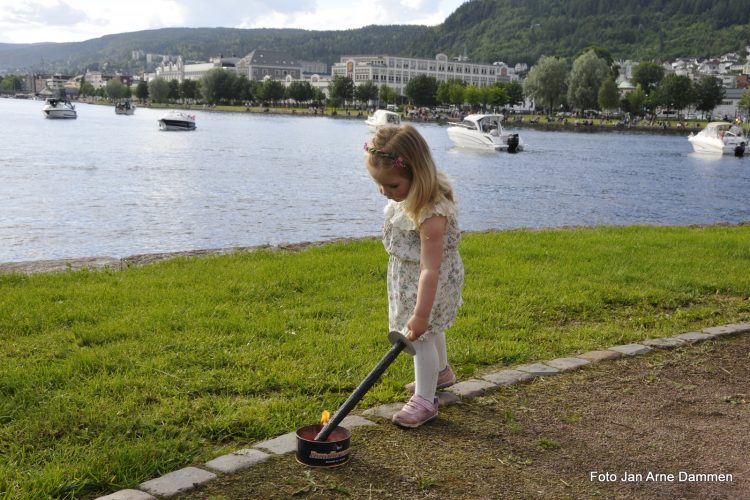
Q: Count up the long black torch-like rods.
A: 1